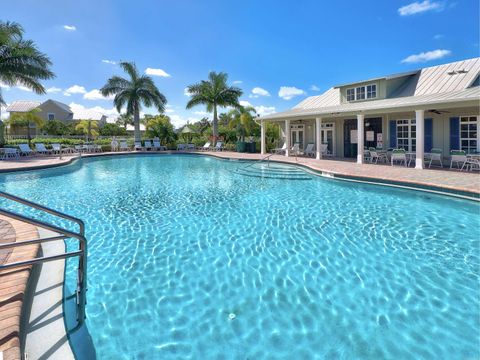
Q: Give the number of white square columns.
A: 5